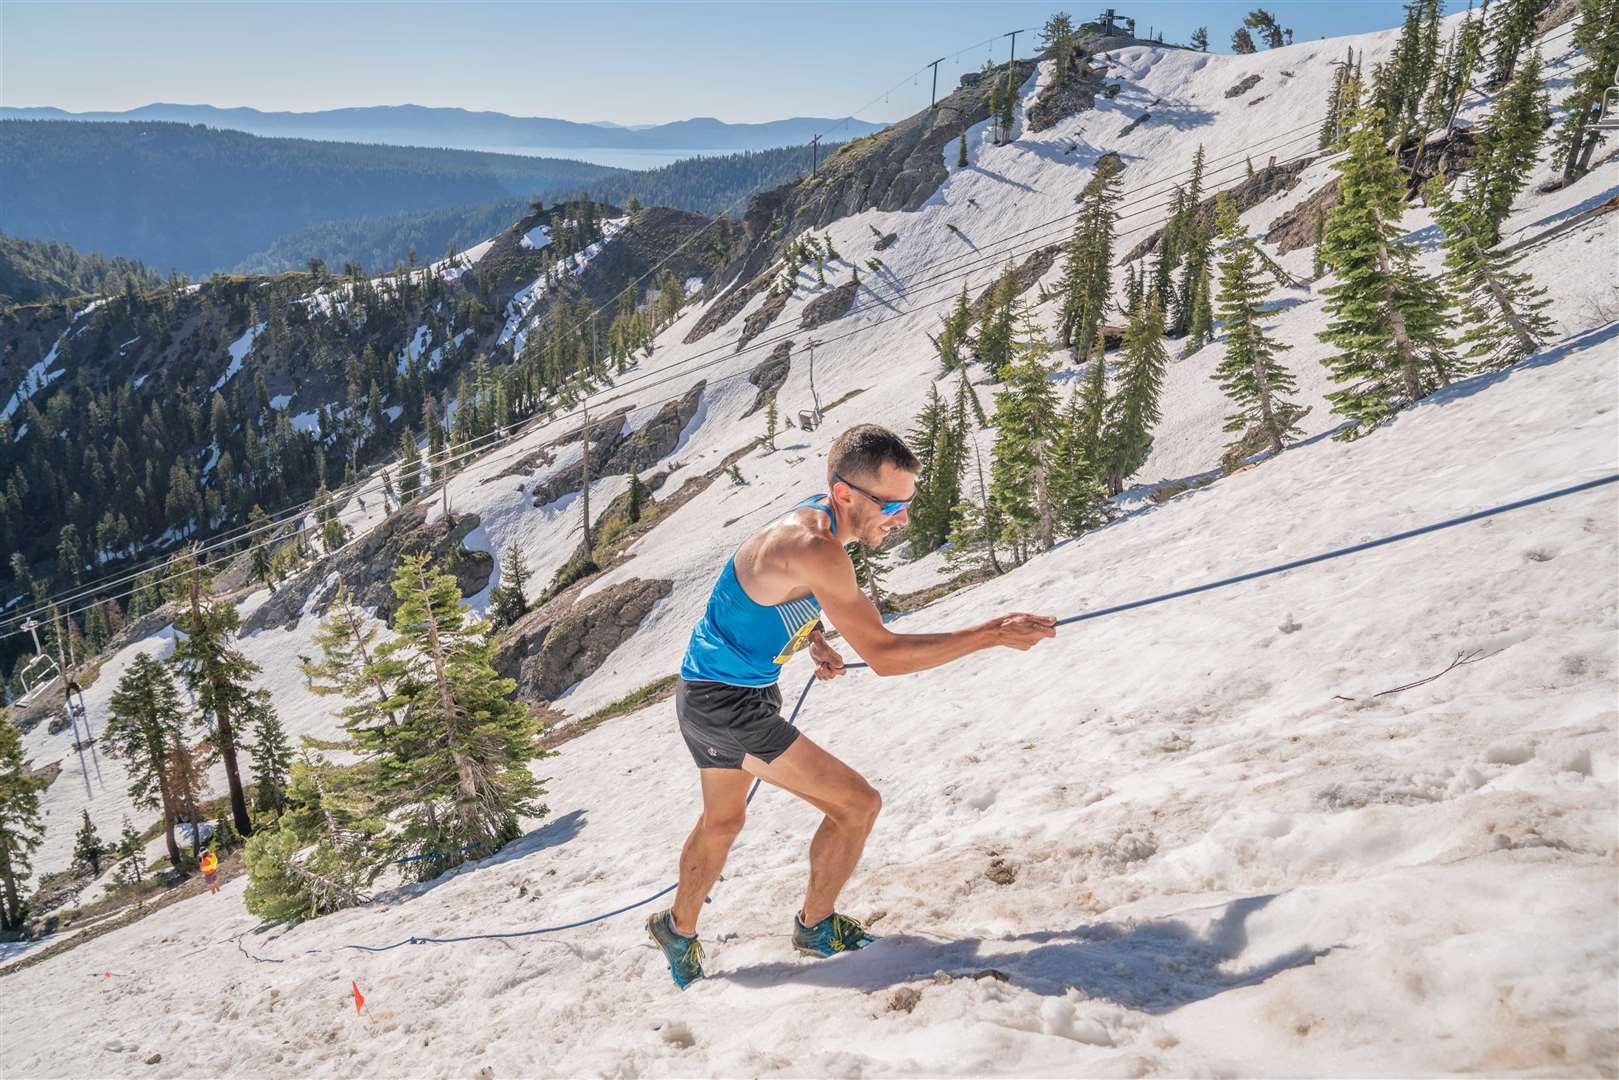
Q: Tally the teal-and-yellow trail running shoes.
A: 2